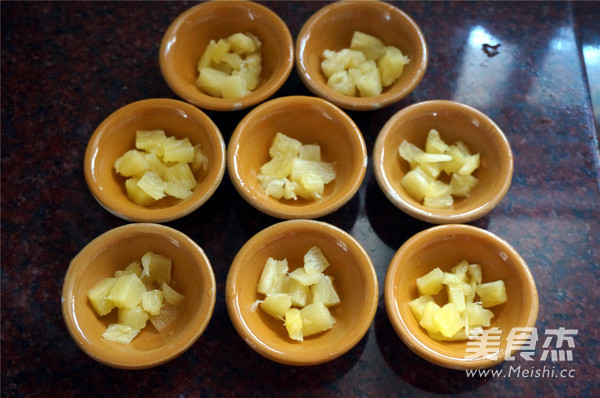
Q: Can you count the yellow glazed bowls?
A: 8